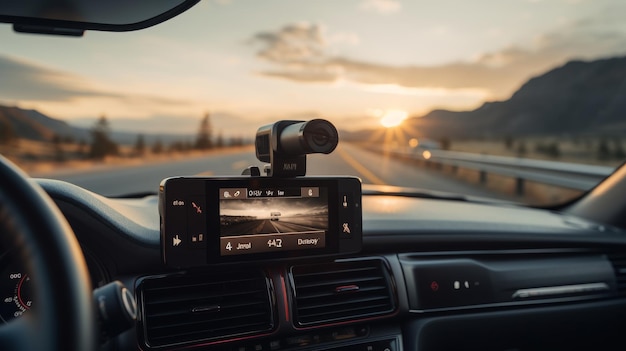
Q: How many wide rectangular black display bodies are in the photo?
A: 1